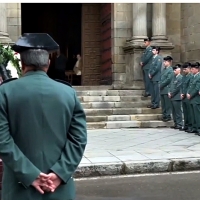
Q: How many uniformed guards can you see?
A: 7